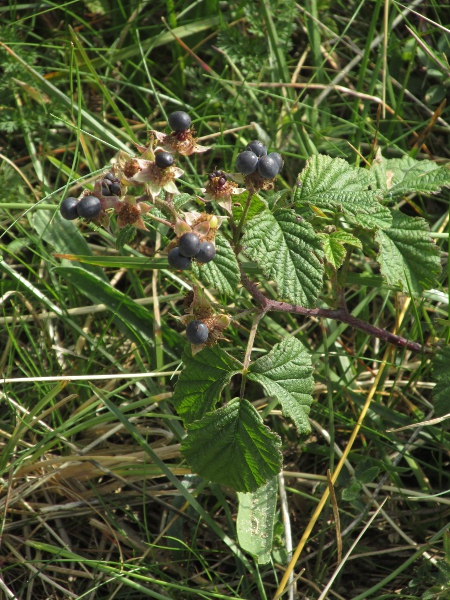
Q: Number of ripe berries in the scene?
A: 12